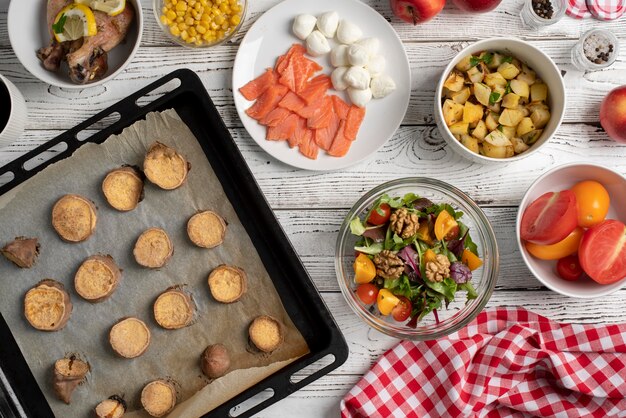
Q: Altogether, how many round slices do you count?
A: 12